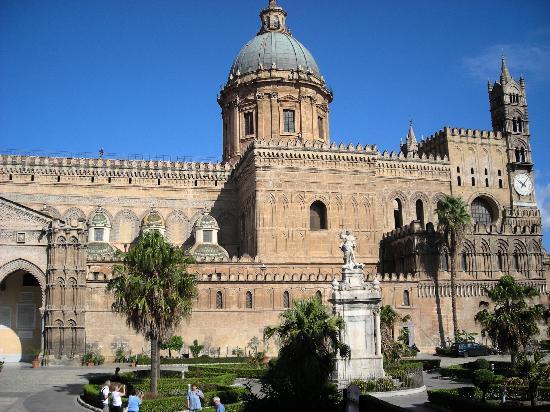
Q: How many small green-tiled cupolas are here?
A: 3